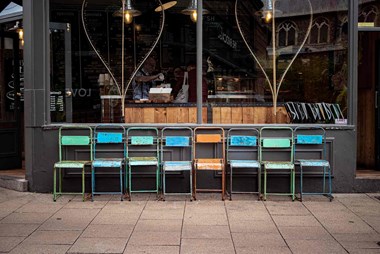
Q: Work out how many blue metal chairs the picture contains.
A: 4